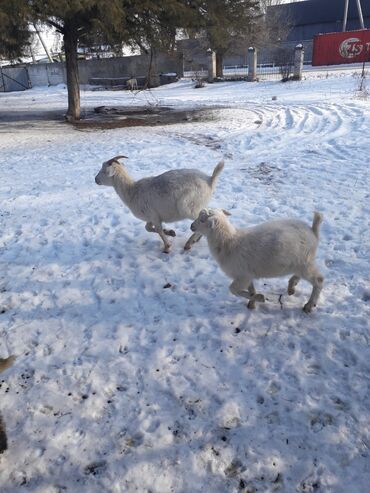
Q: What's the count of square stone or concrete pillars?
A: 3